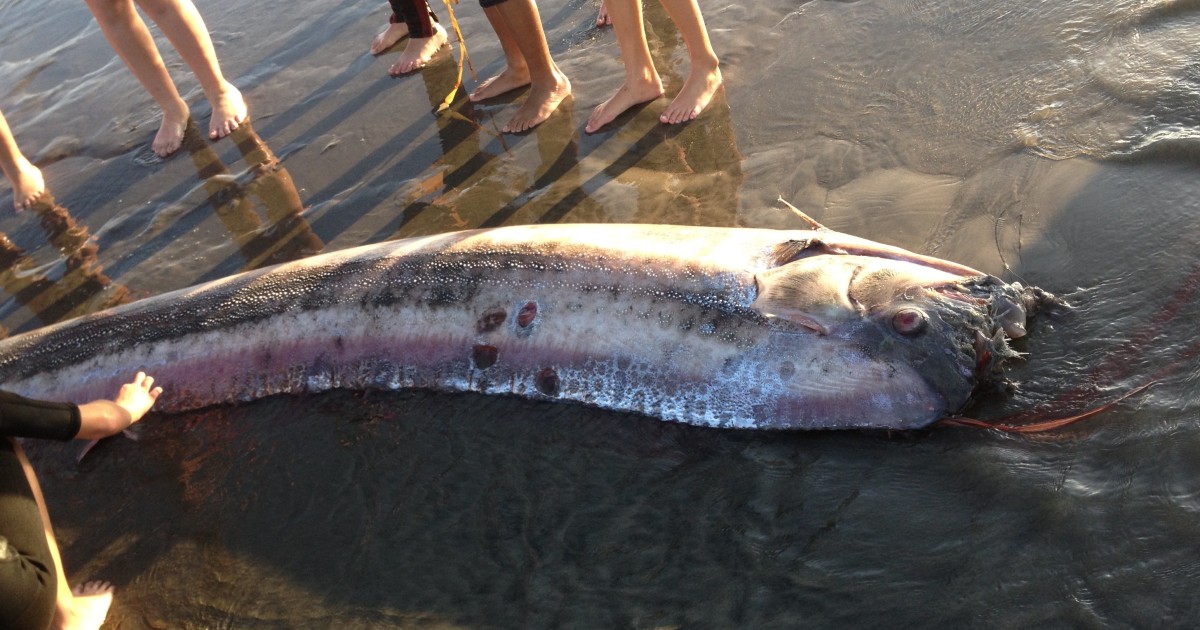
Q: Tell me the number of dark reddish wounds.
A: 4